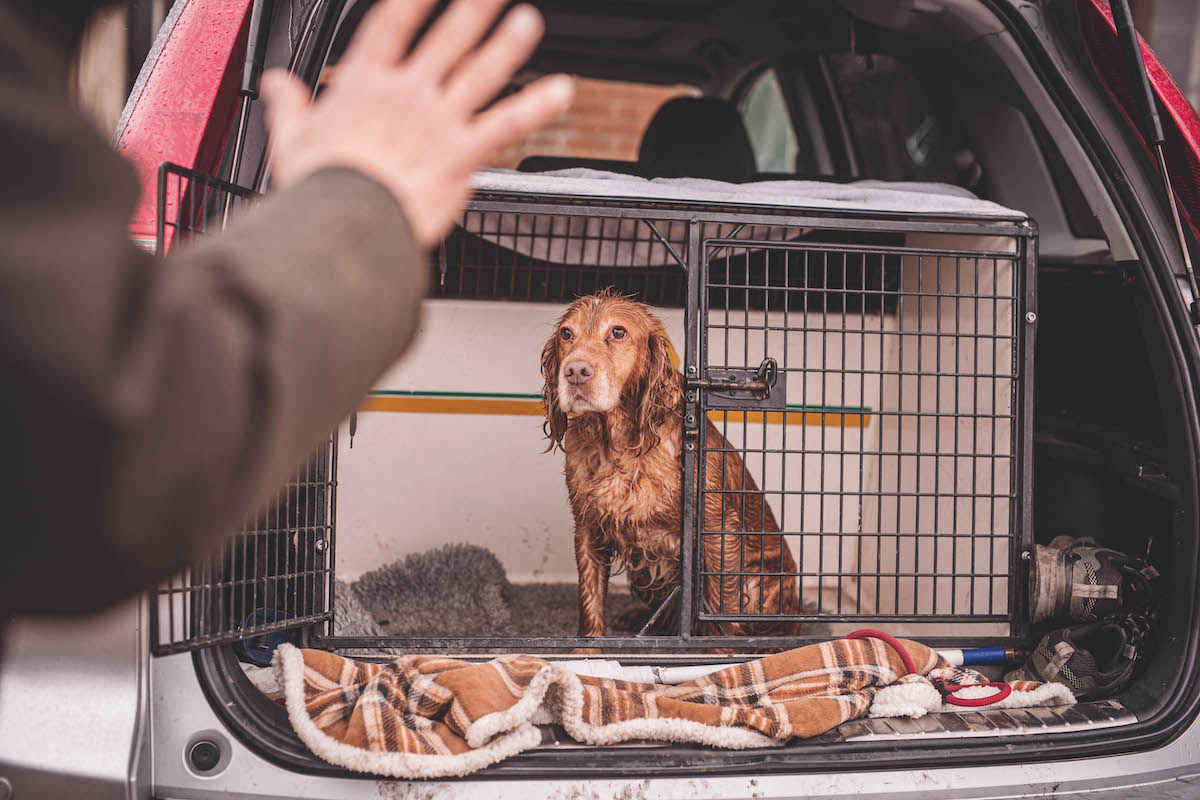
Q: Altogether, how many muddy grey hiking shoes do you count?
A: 2